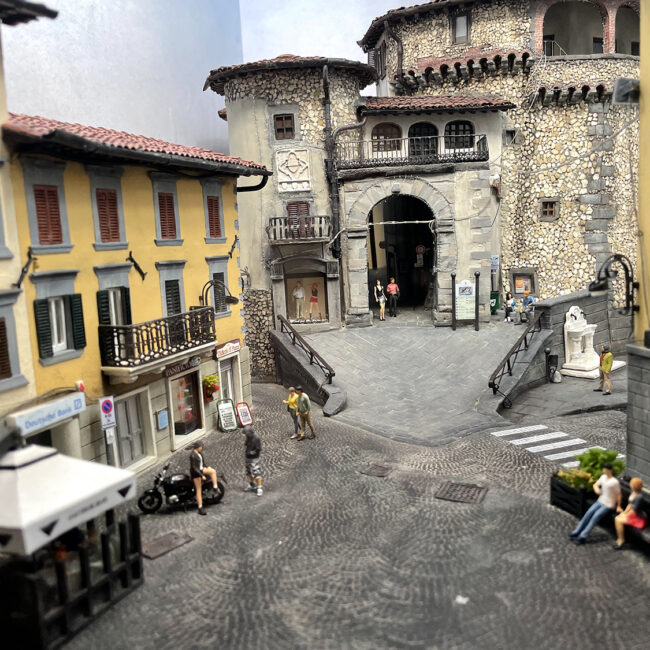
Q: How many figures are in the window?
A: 2